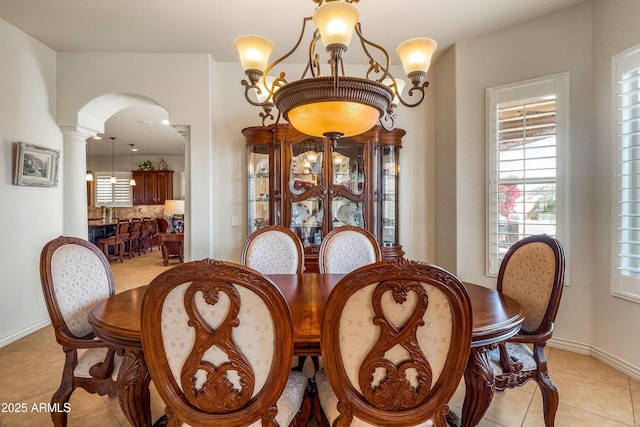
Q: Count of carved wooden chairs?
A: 6